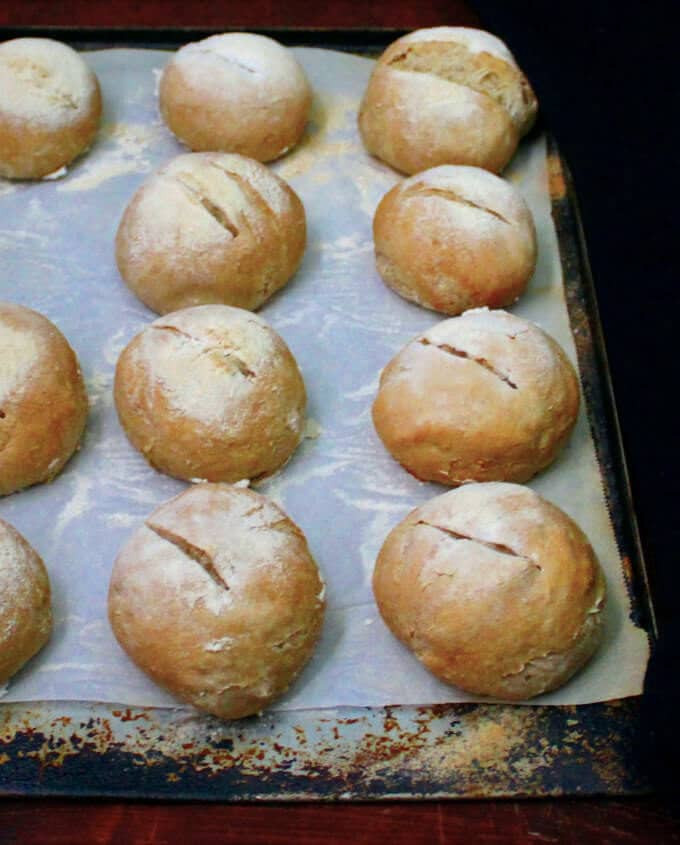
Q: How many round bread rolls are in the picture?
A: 11